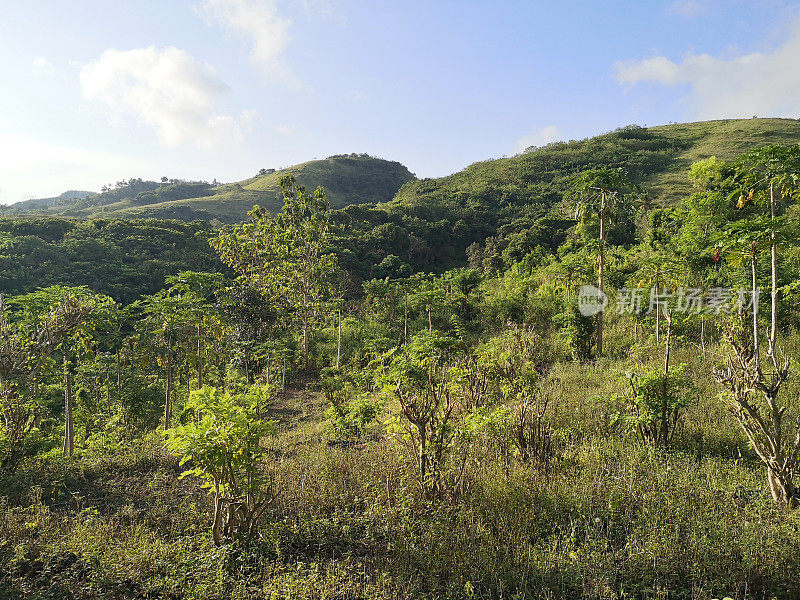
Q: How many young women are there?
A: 0